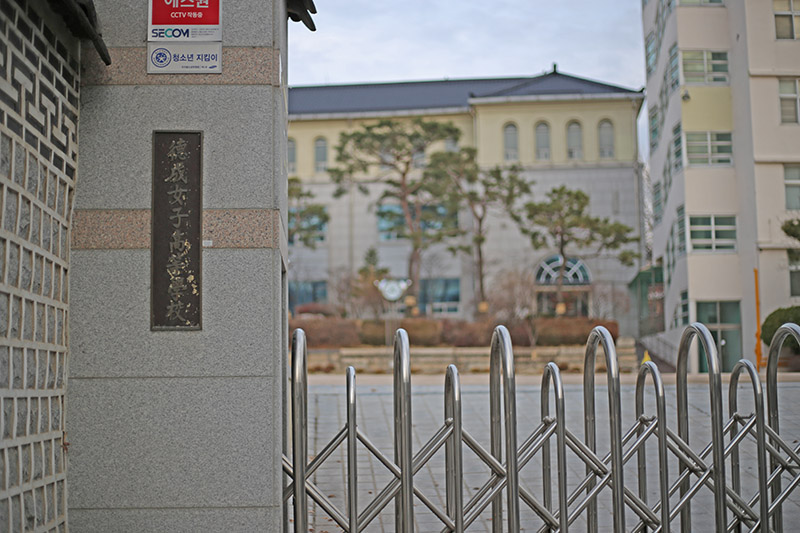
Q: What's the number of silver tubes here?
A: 11